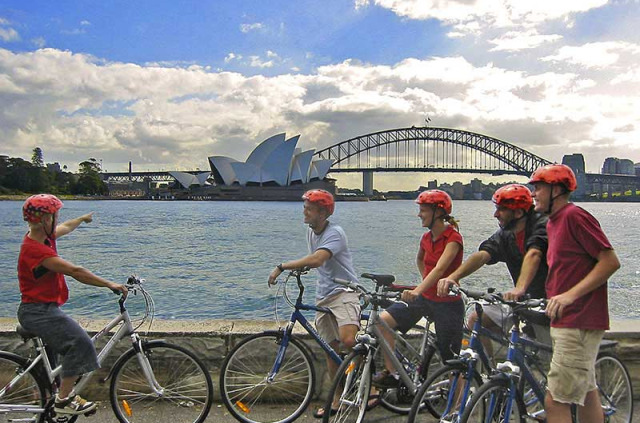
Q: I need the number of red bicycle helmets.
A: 5